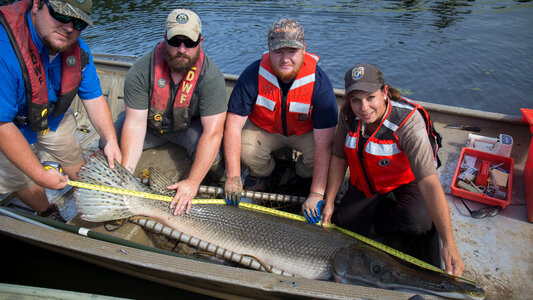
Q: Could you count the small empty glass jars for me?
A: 0